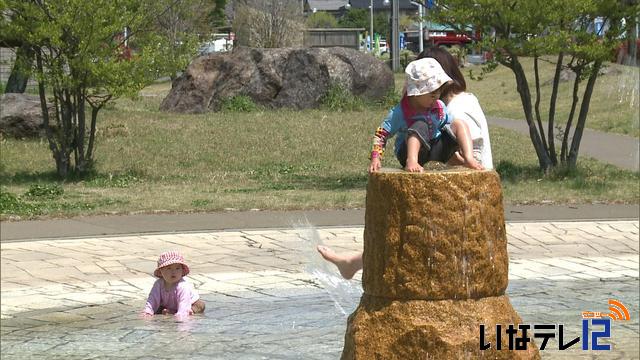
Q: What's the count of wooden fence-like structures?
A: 1